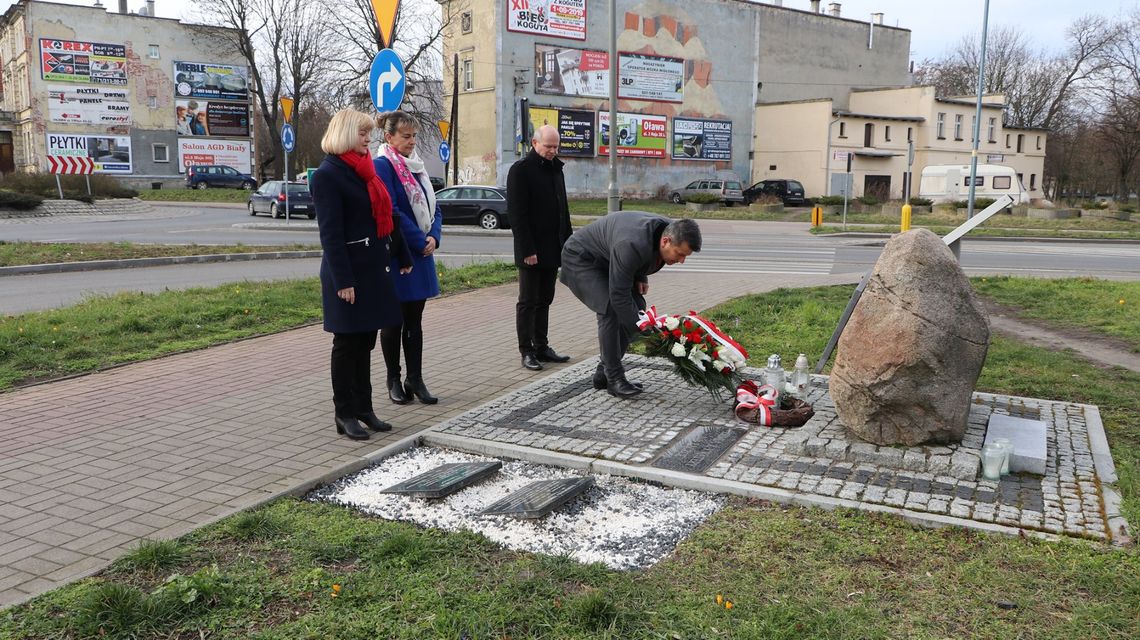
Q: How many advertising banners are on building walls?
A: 12